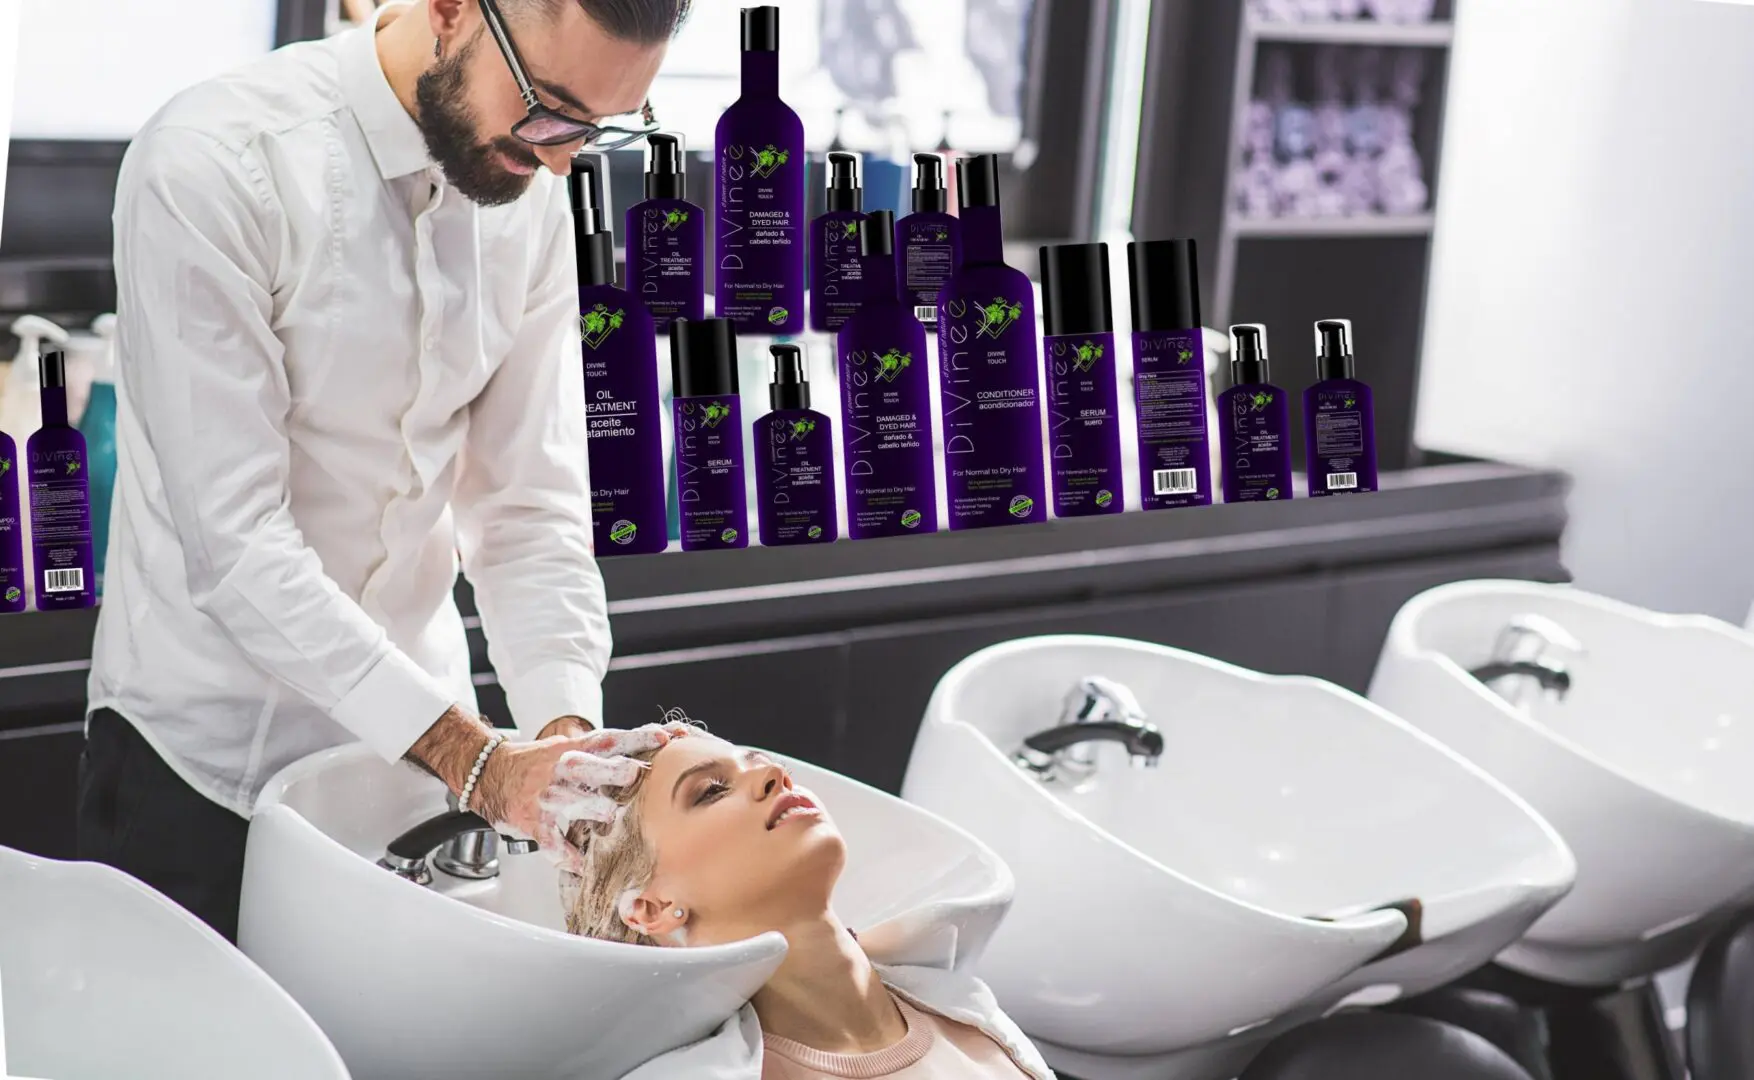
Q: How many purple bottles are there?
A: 15